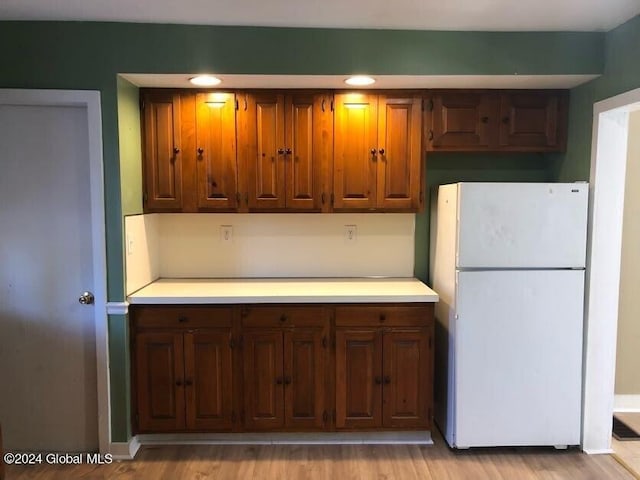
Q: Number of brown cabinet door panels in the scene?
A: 14